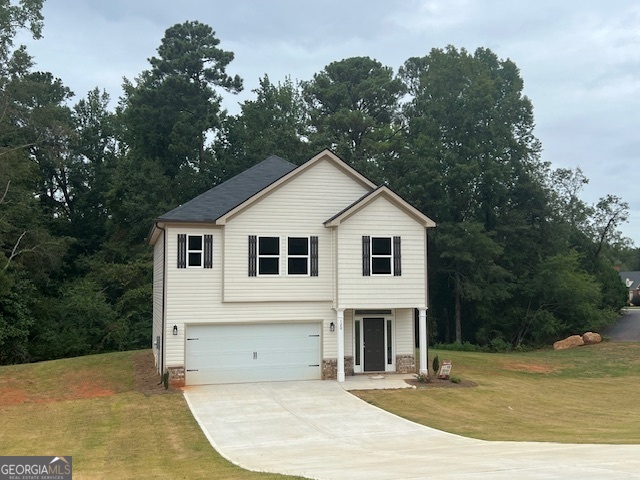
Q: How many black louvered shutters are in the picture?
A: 6